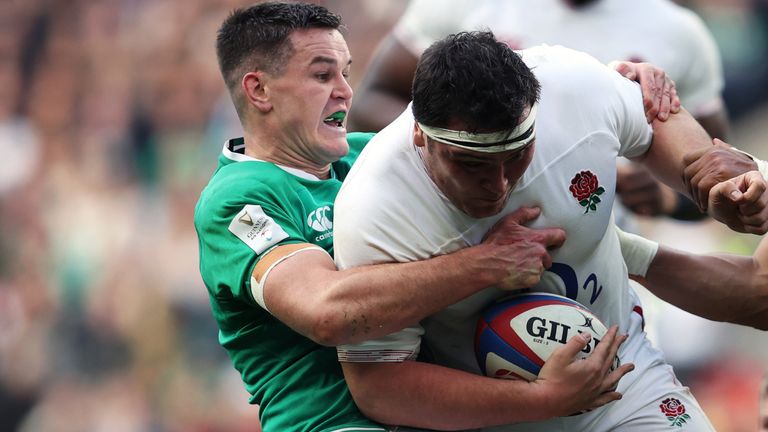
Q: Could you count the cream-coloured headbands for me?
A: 1